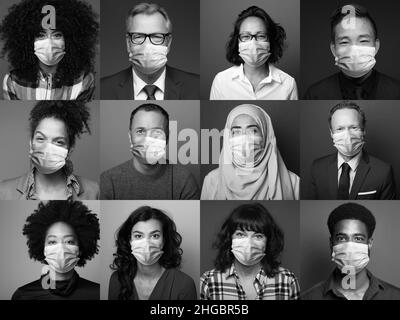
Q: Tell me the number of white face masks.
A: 12